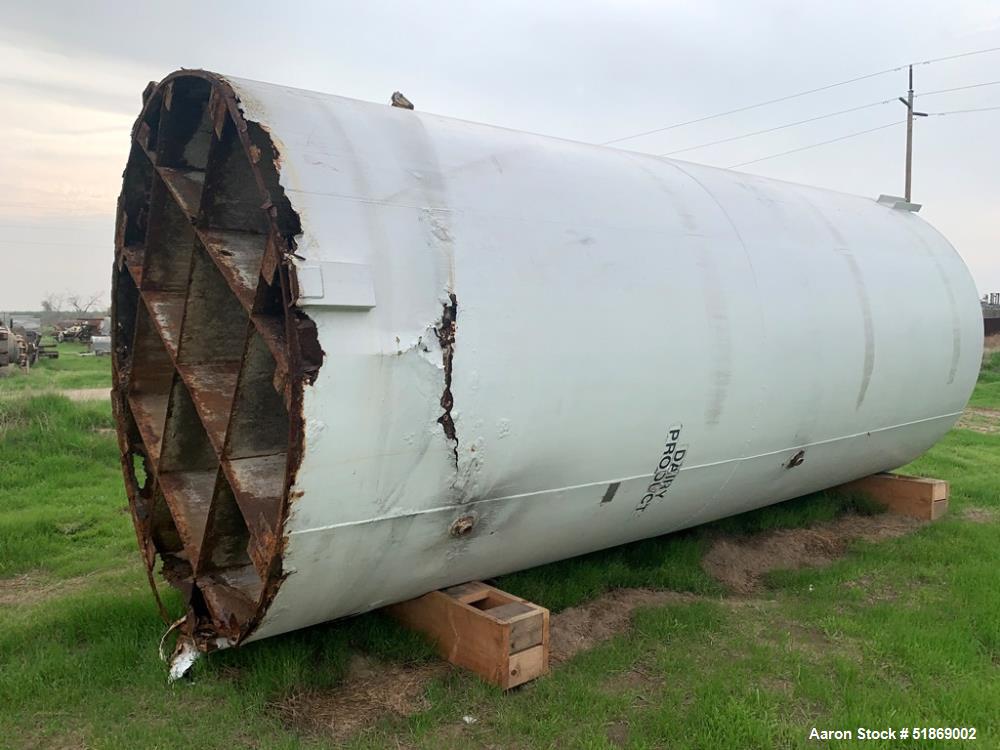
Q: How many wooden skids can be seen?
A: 2